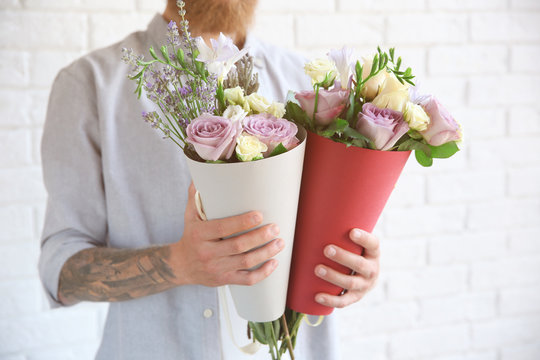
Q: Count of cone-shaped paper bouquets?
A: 2